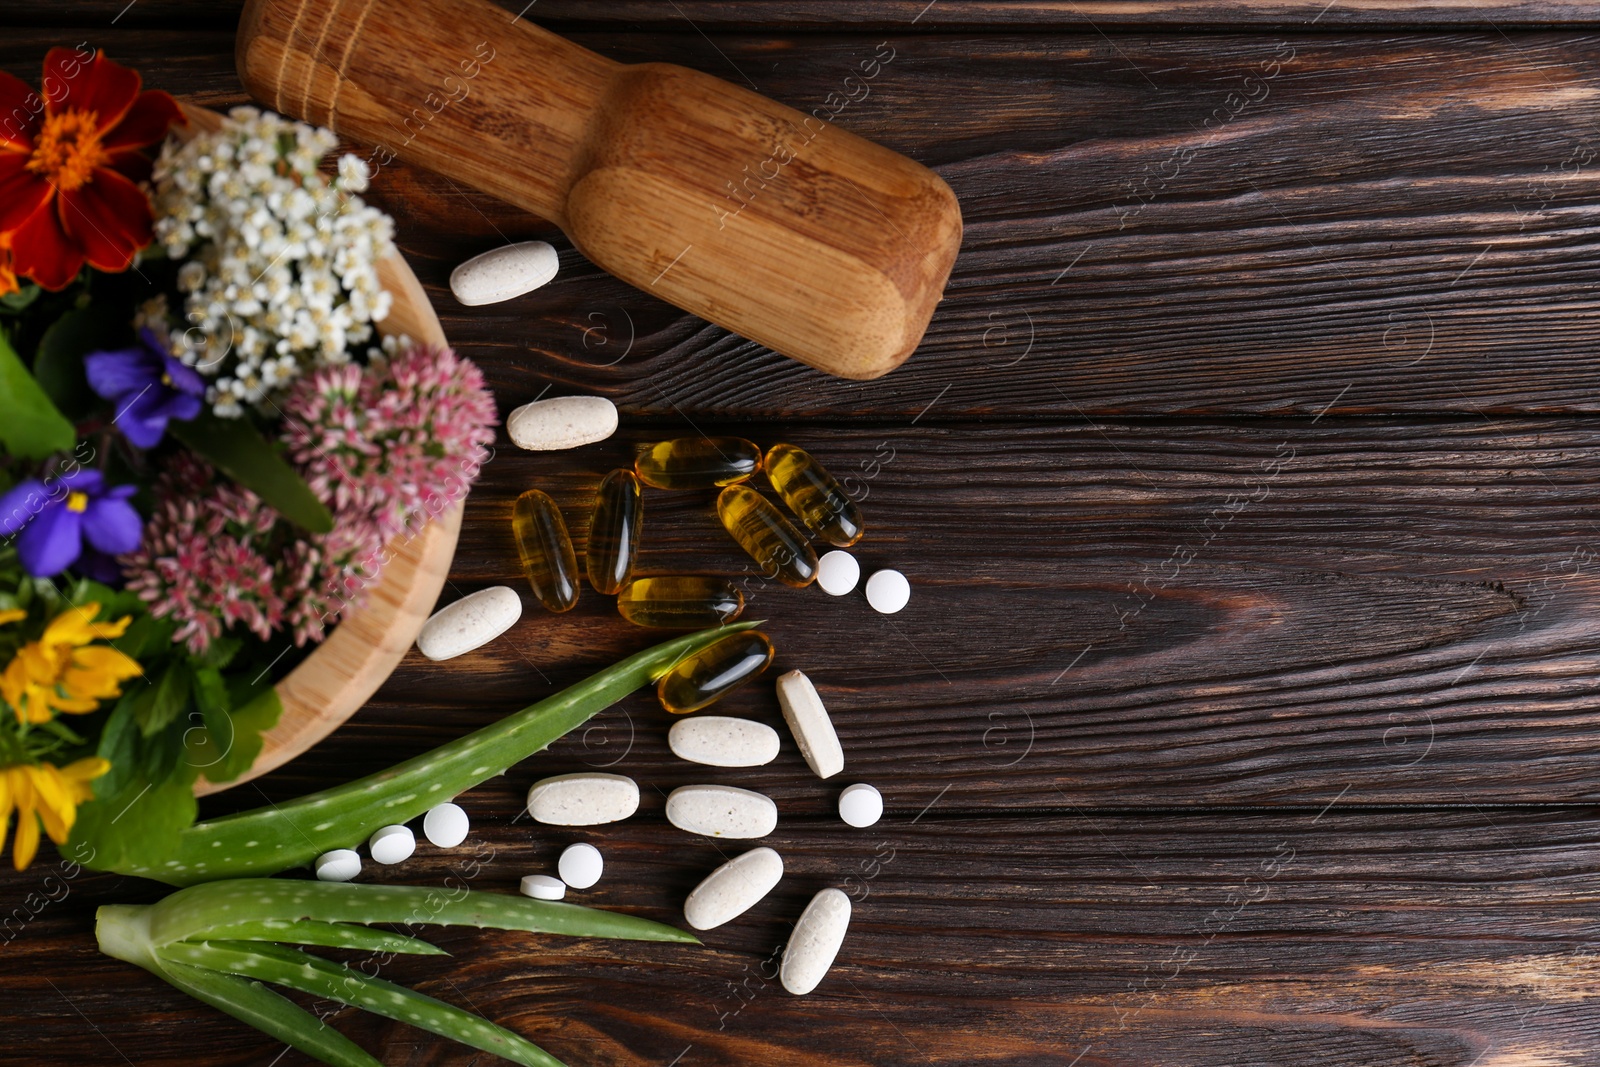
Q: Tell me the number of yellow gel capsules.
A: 7